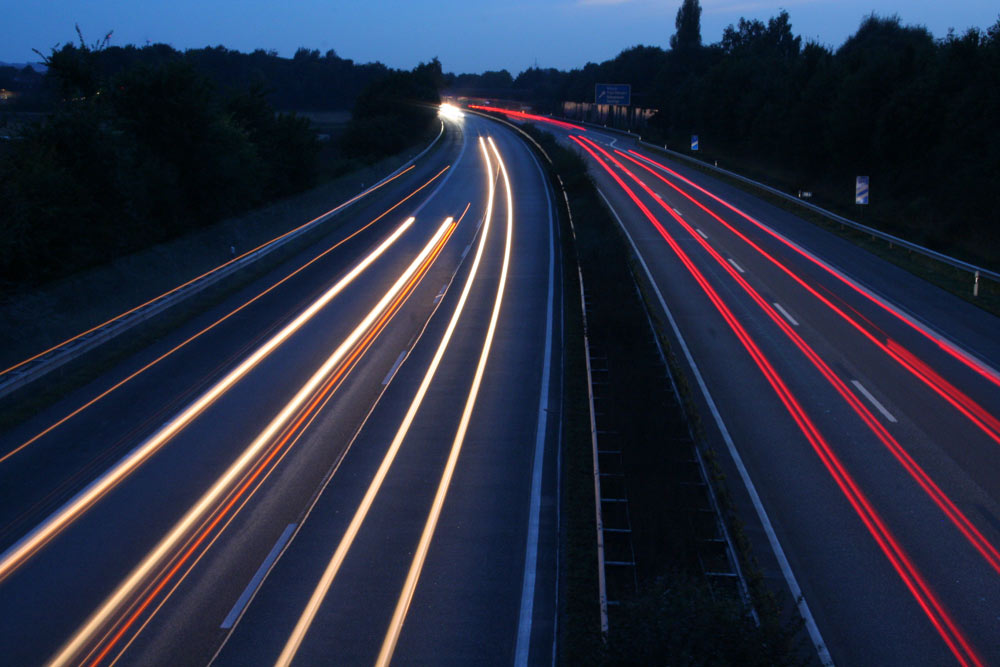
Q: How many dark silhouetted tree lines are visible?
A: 2